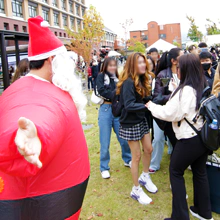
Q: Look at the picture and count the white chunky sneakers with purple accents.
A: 2